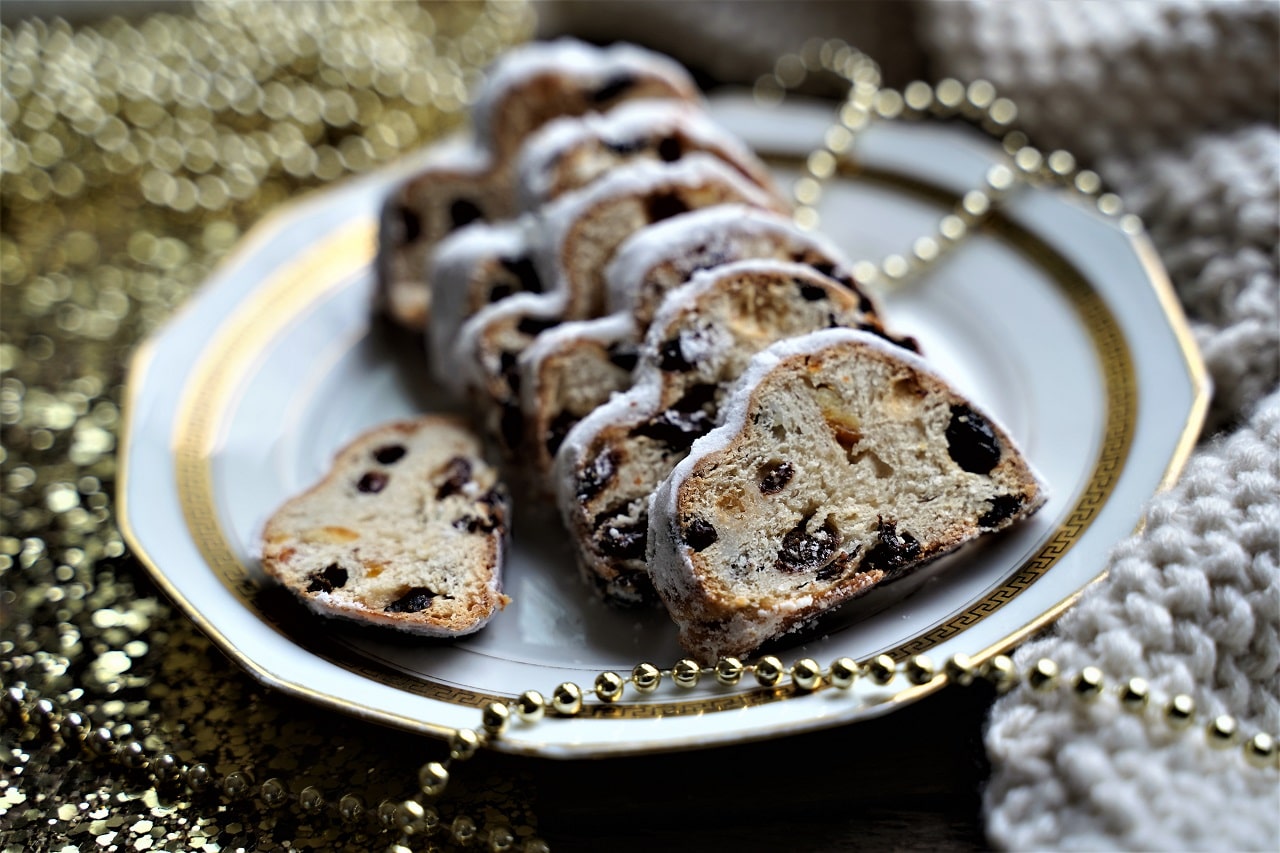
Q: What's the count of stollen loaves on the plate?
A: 7